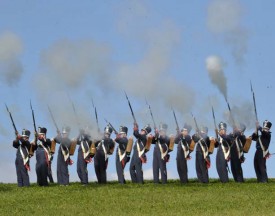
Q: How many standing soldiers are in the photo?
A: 13